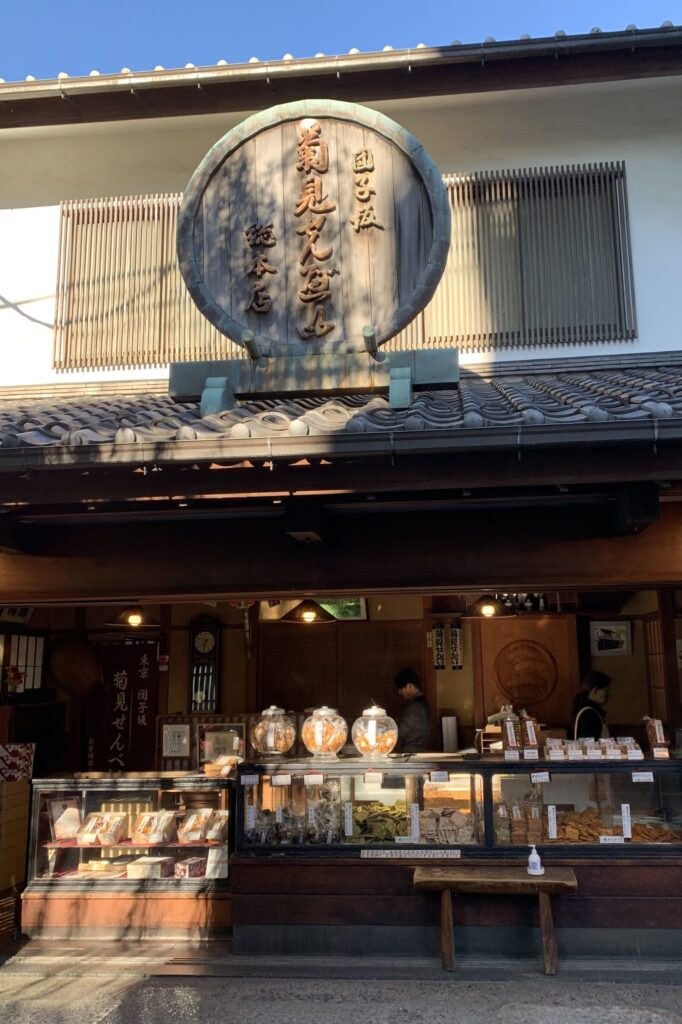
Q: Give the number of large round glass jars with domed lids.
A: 3